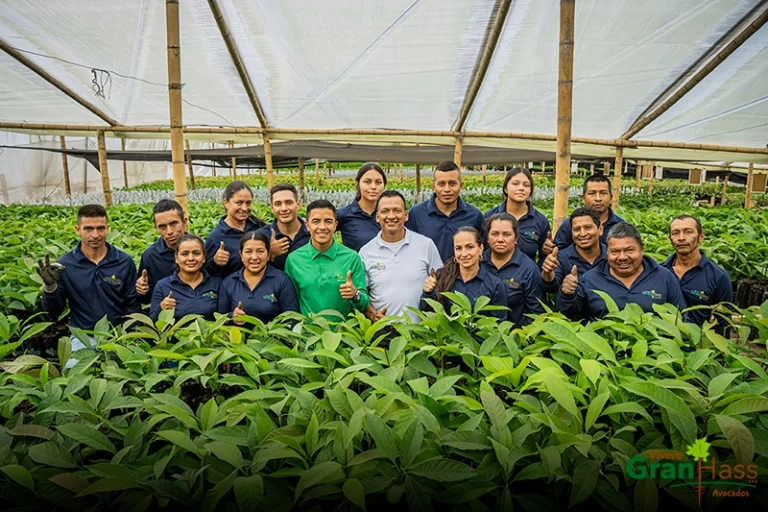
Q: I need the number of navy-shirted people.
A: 15